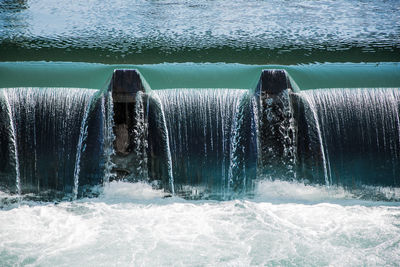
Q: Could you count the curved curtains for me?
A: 3